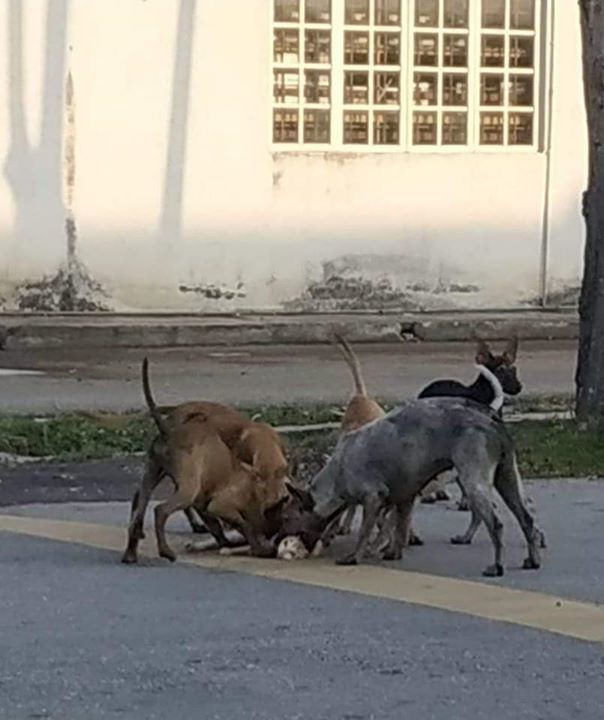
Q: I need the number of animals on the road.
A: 5